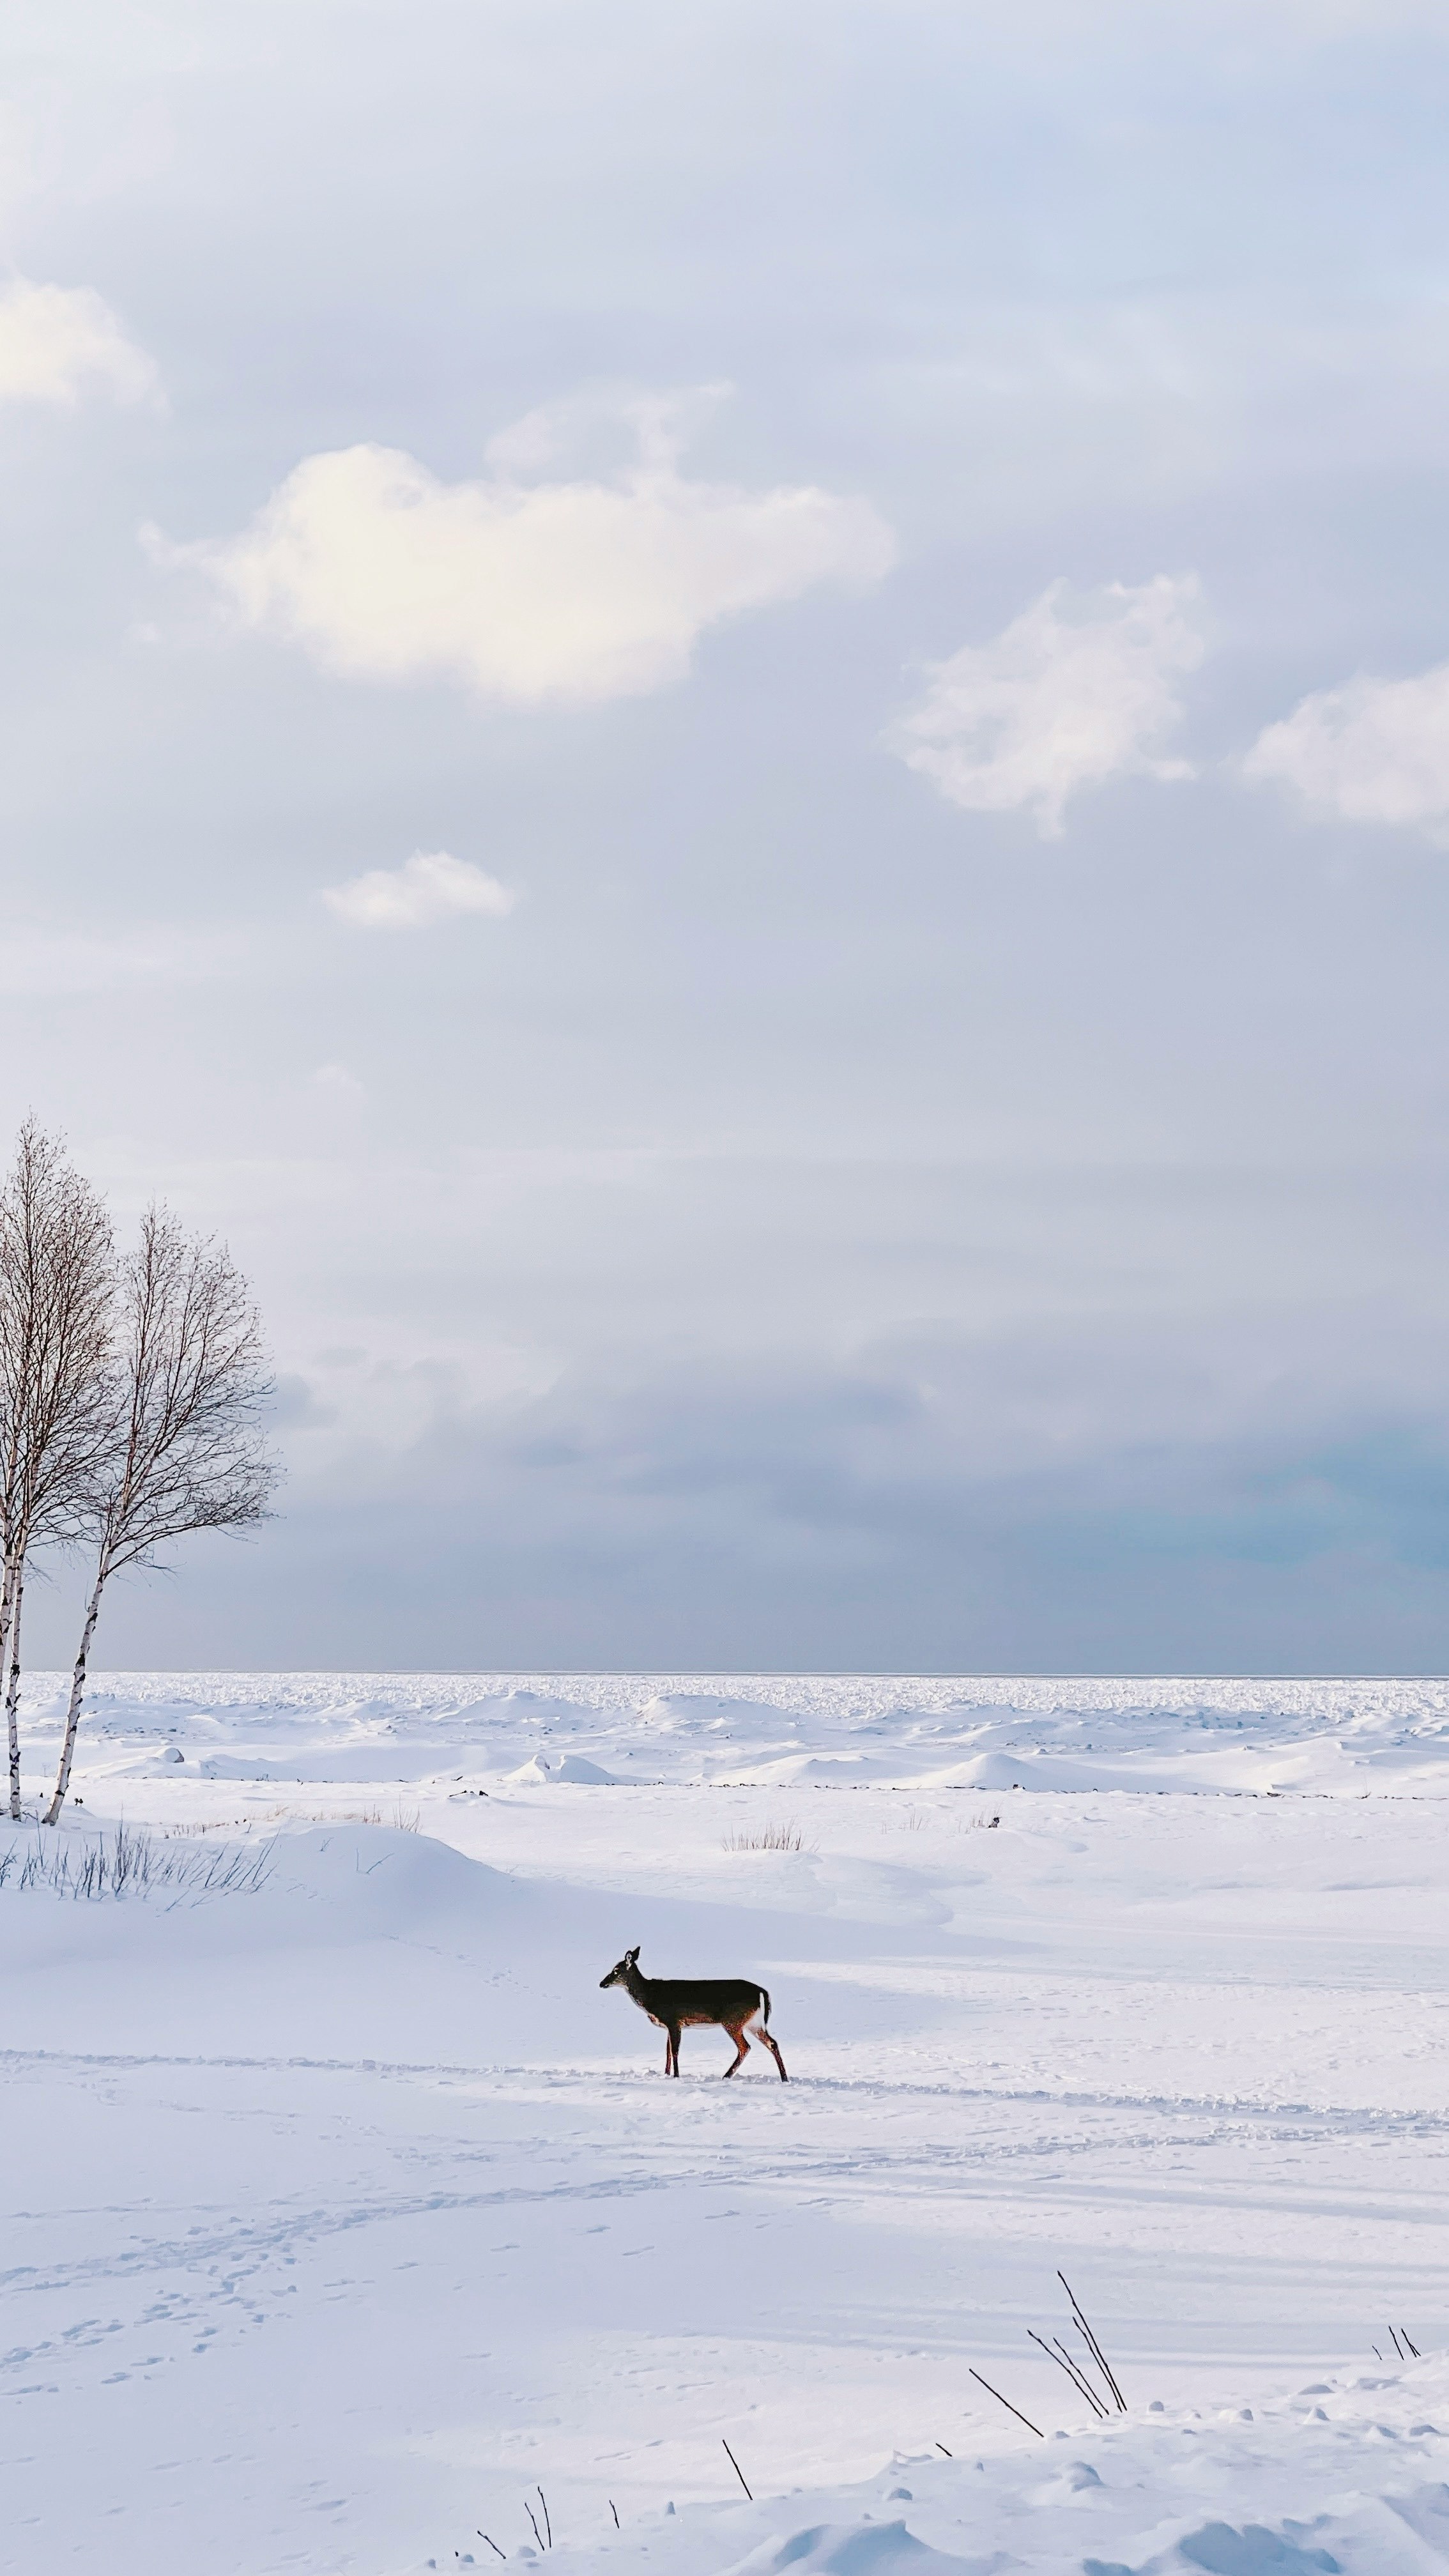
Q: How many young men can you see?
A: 0